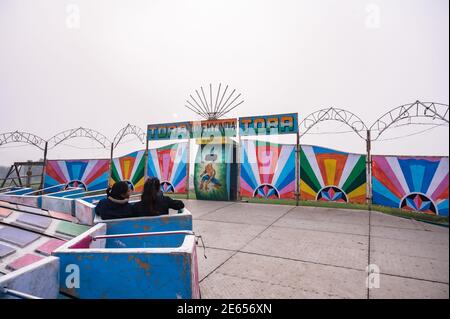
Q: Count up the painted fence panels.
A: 6